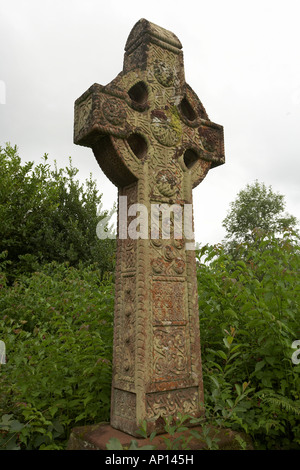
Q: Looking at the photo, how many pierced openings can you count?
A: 4